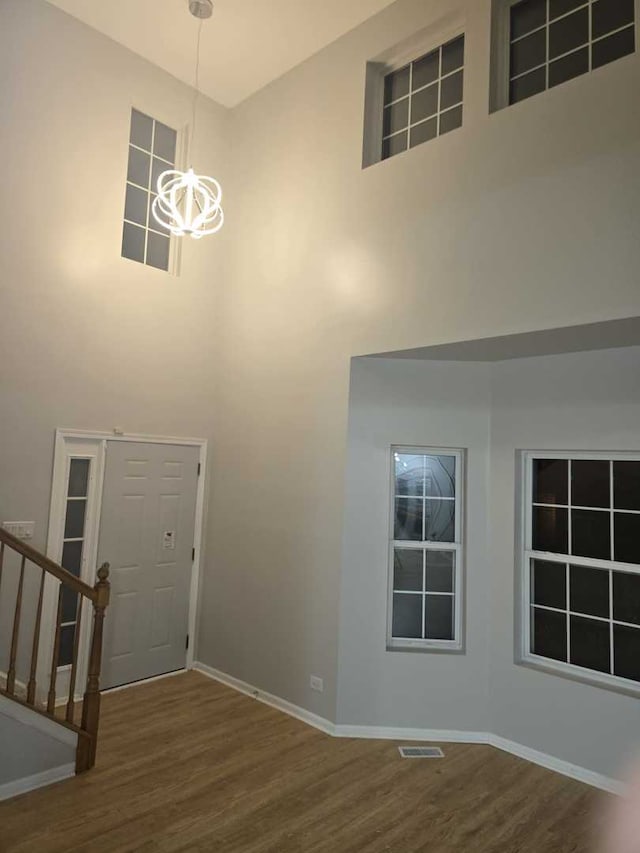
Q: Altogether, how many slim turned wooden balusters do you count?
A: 5